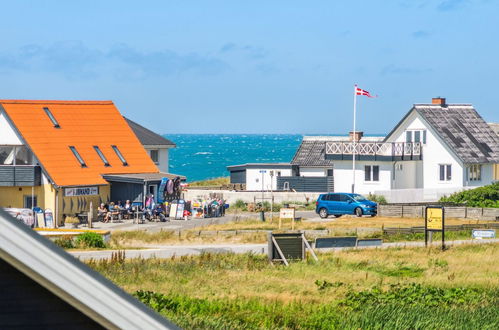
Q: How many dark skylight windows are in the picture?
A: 4